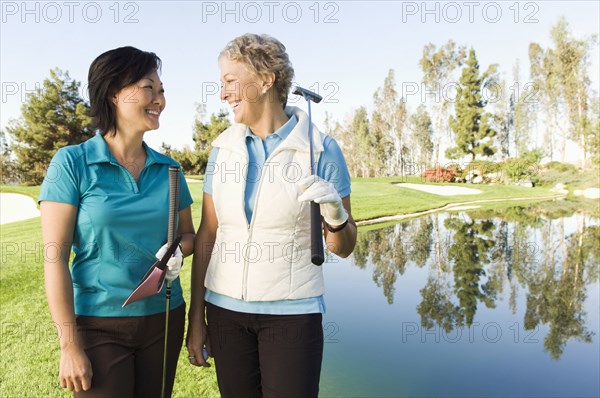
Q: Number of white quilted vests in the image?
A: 1